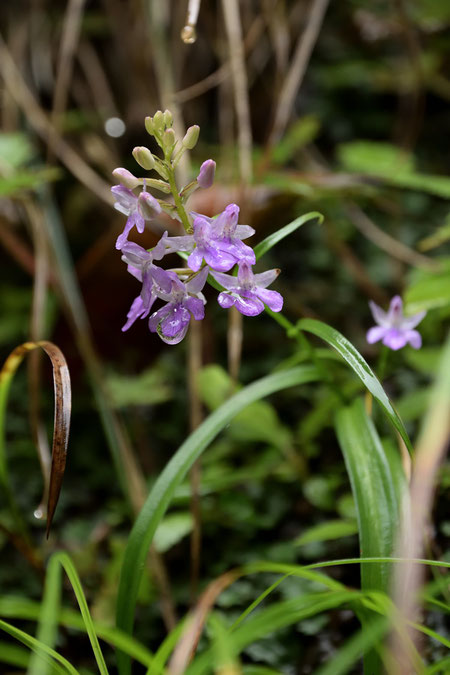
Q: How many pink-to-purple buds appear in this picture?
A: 3